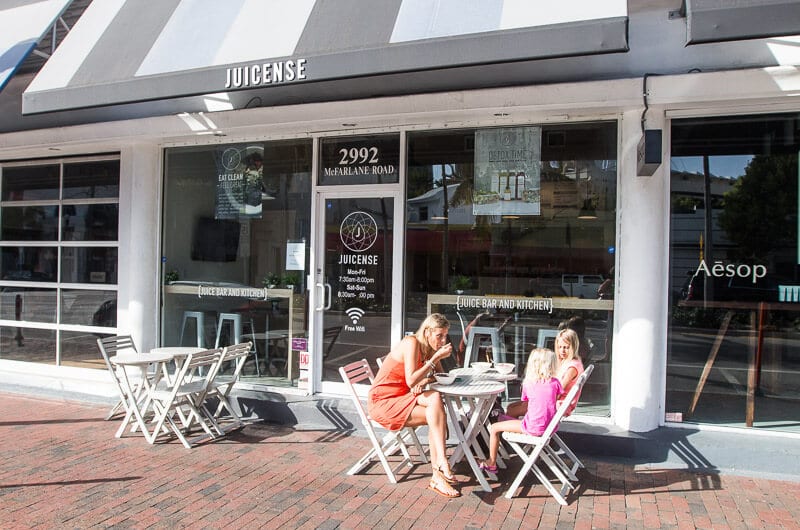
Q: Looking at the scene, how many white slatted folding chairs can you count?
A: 7